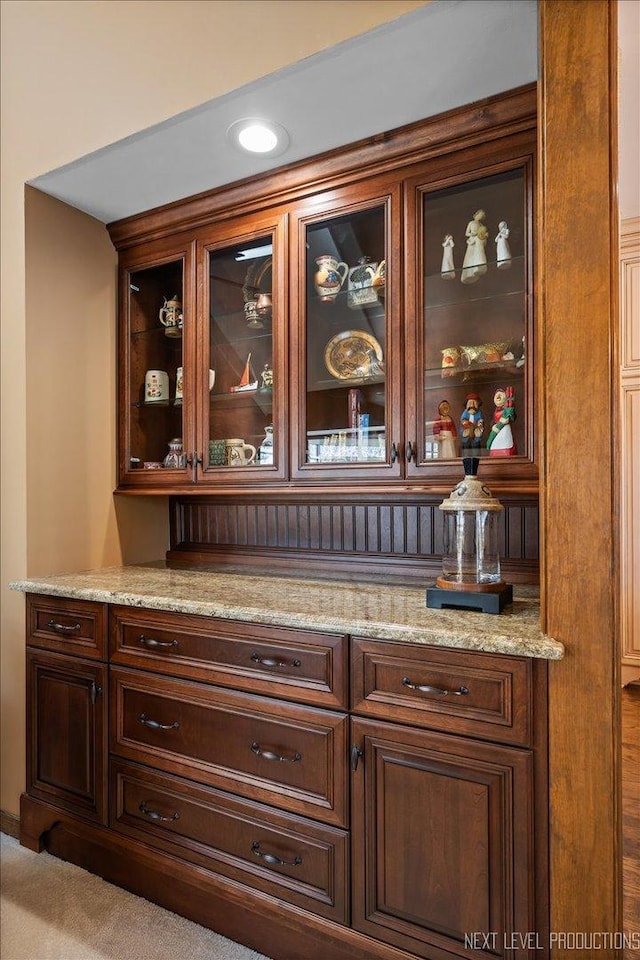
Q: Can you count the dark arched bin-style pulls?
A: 8